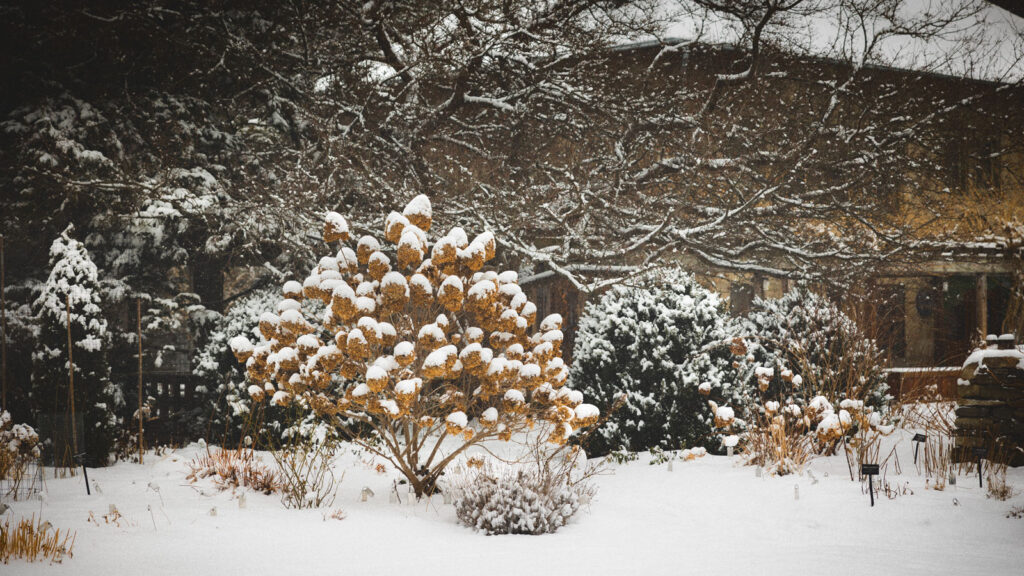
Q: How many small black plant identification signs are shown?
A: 4